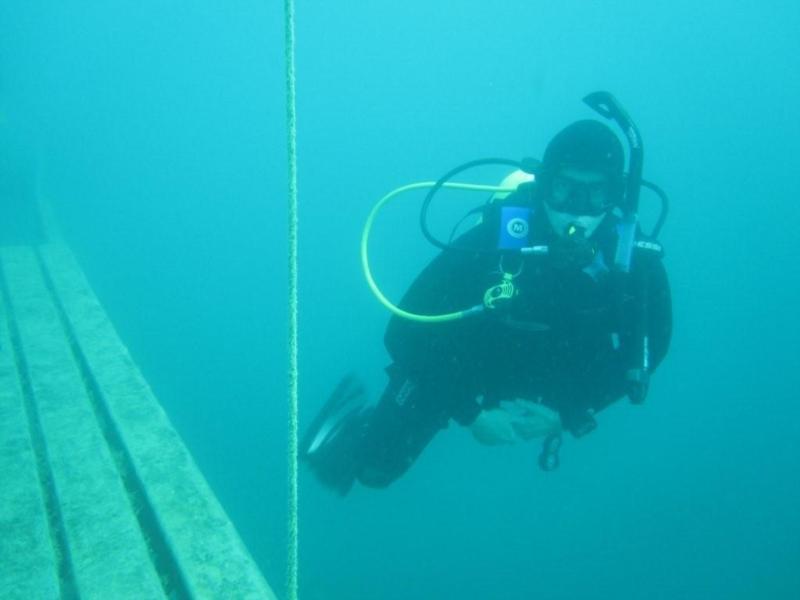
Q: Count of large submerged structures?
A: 1